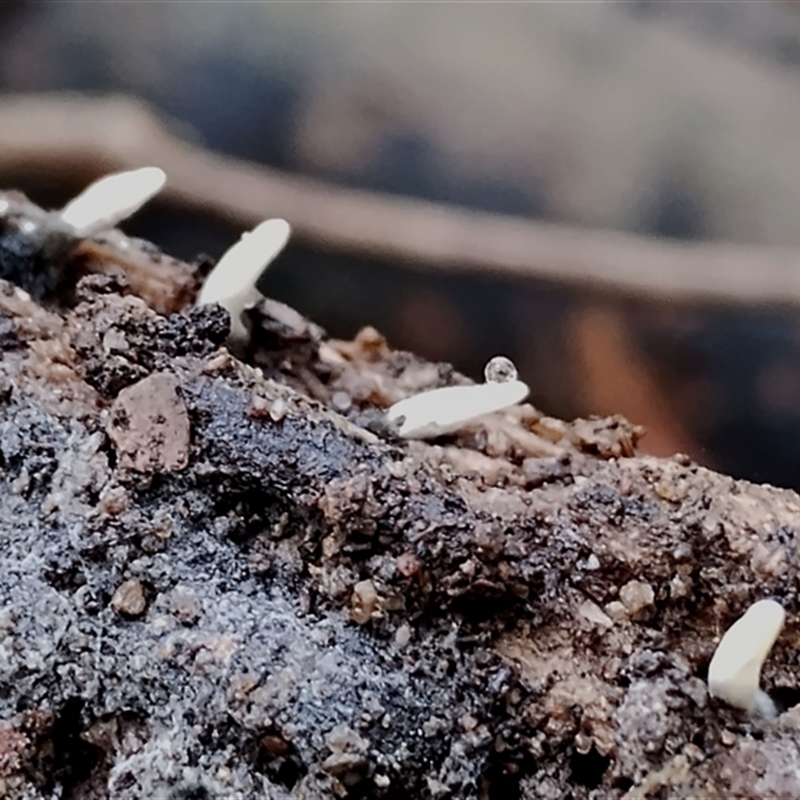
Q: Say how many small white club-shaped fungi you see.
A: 4